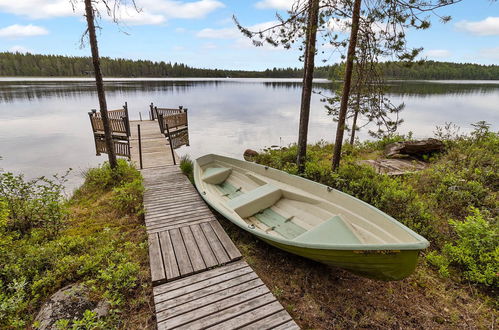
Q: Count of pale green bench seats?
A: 3